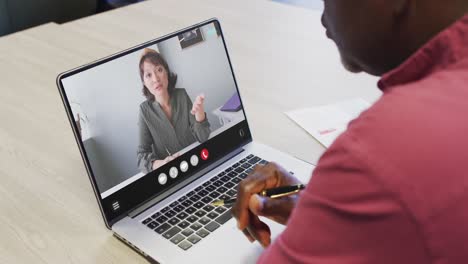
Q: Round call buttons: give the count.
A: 5